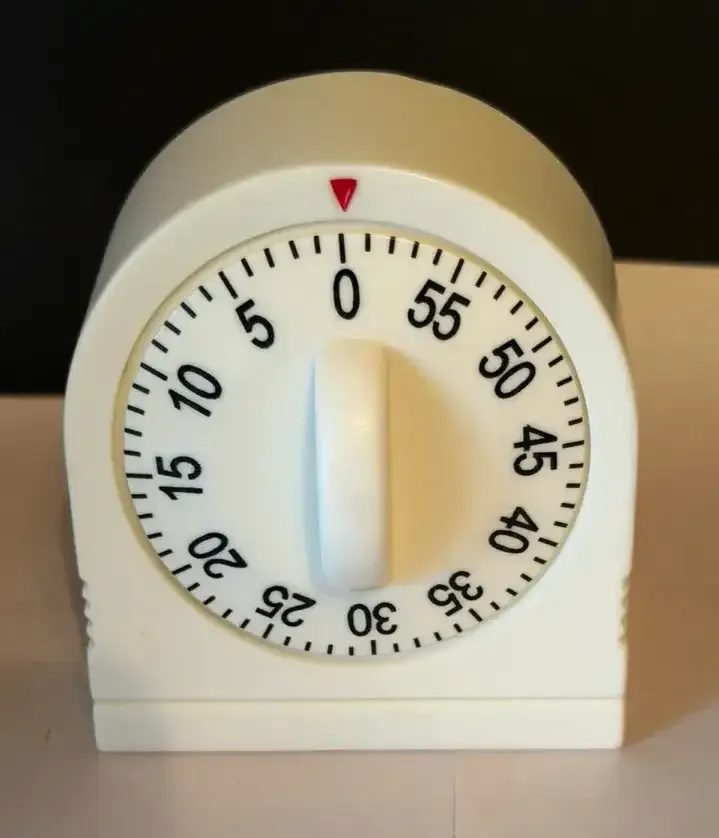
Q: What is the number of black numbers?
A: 12